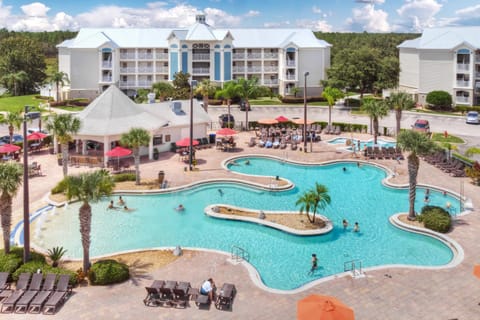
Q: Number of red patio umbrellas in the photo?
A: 6